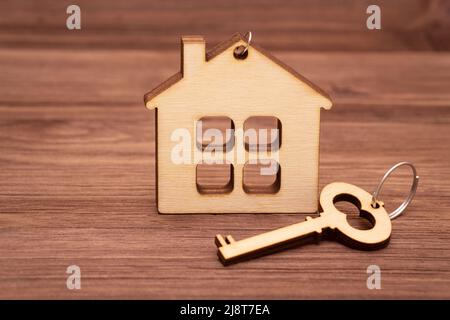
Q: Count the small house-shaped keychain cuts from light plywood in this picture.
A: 1